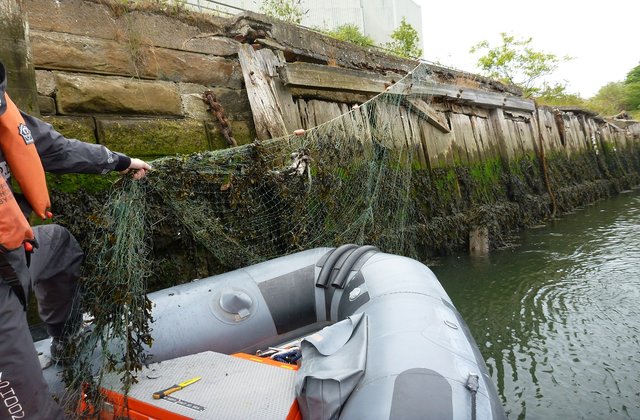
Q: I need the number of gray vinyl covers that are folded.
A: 1